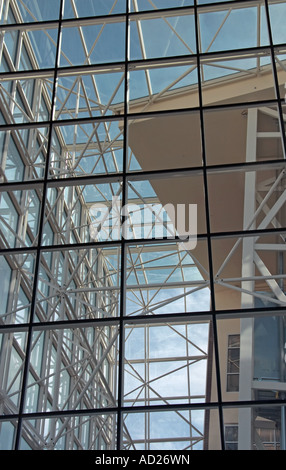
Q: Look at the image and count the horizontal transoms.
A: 7